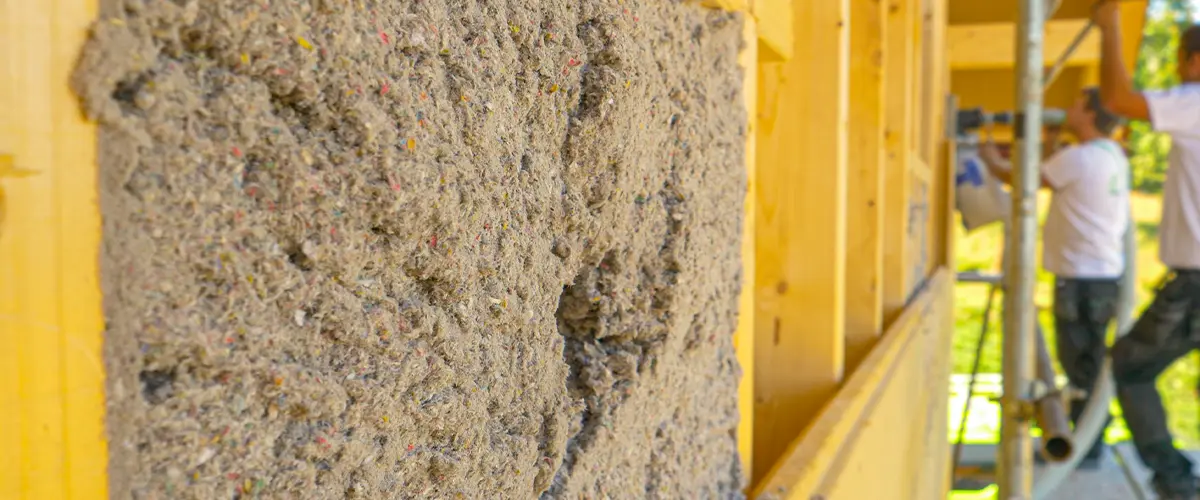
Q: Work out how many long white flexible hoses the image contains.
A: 1